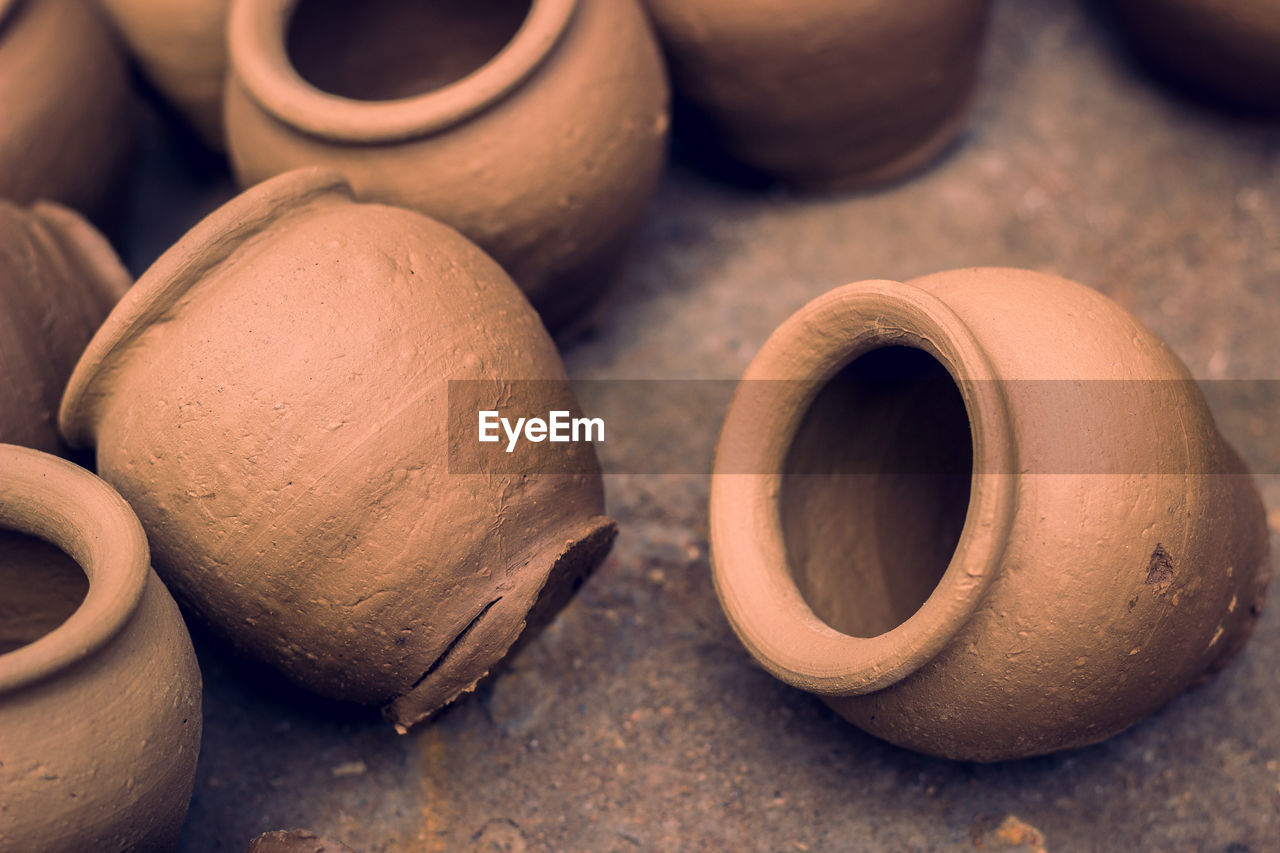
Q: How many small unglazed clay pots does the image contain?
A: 9